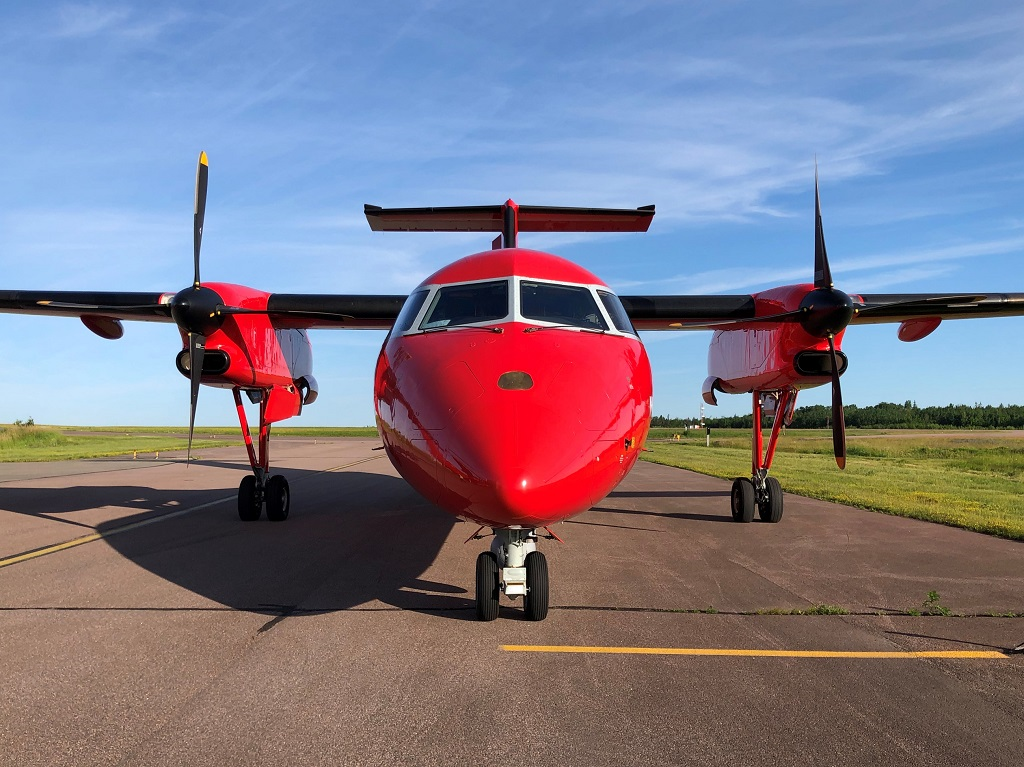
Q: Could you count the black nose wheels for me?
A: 2